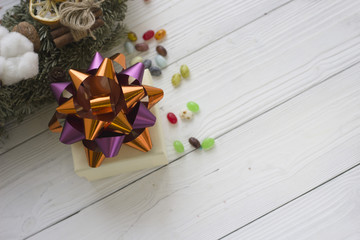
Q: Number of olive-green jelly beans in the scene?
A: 2